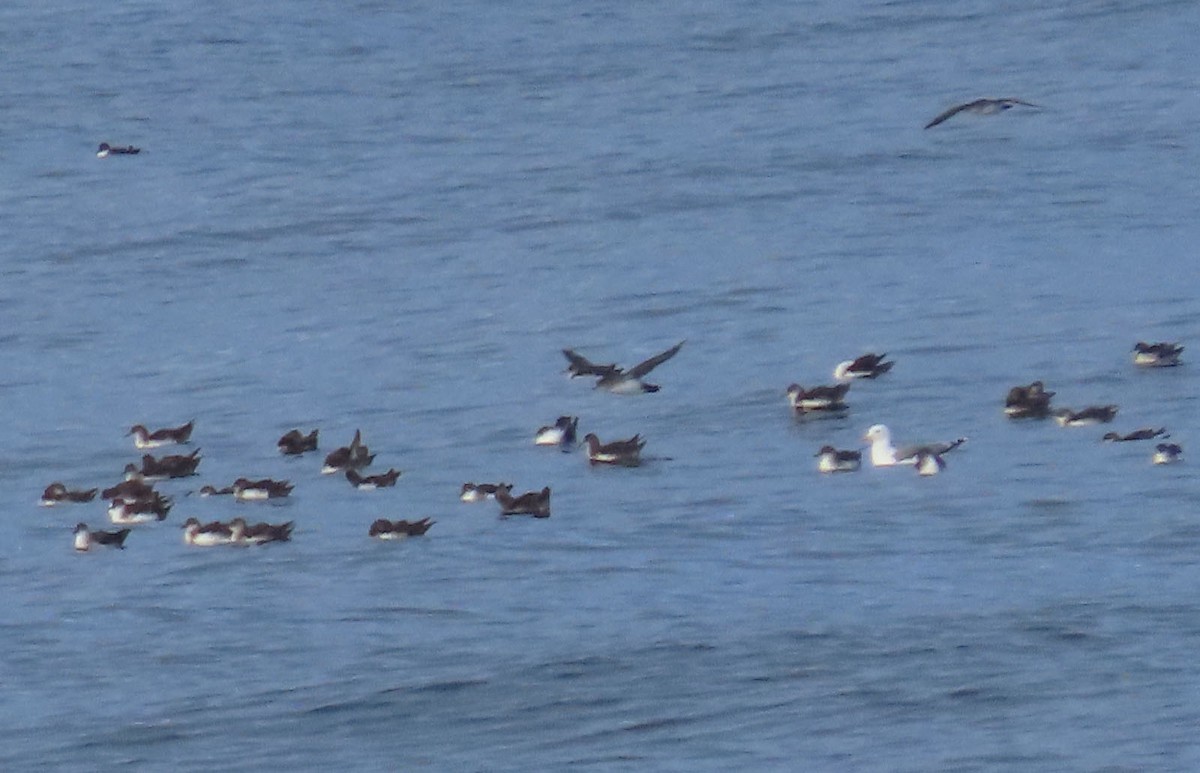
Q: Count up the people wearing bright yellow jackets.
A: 0